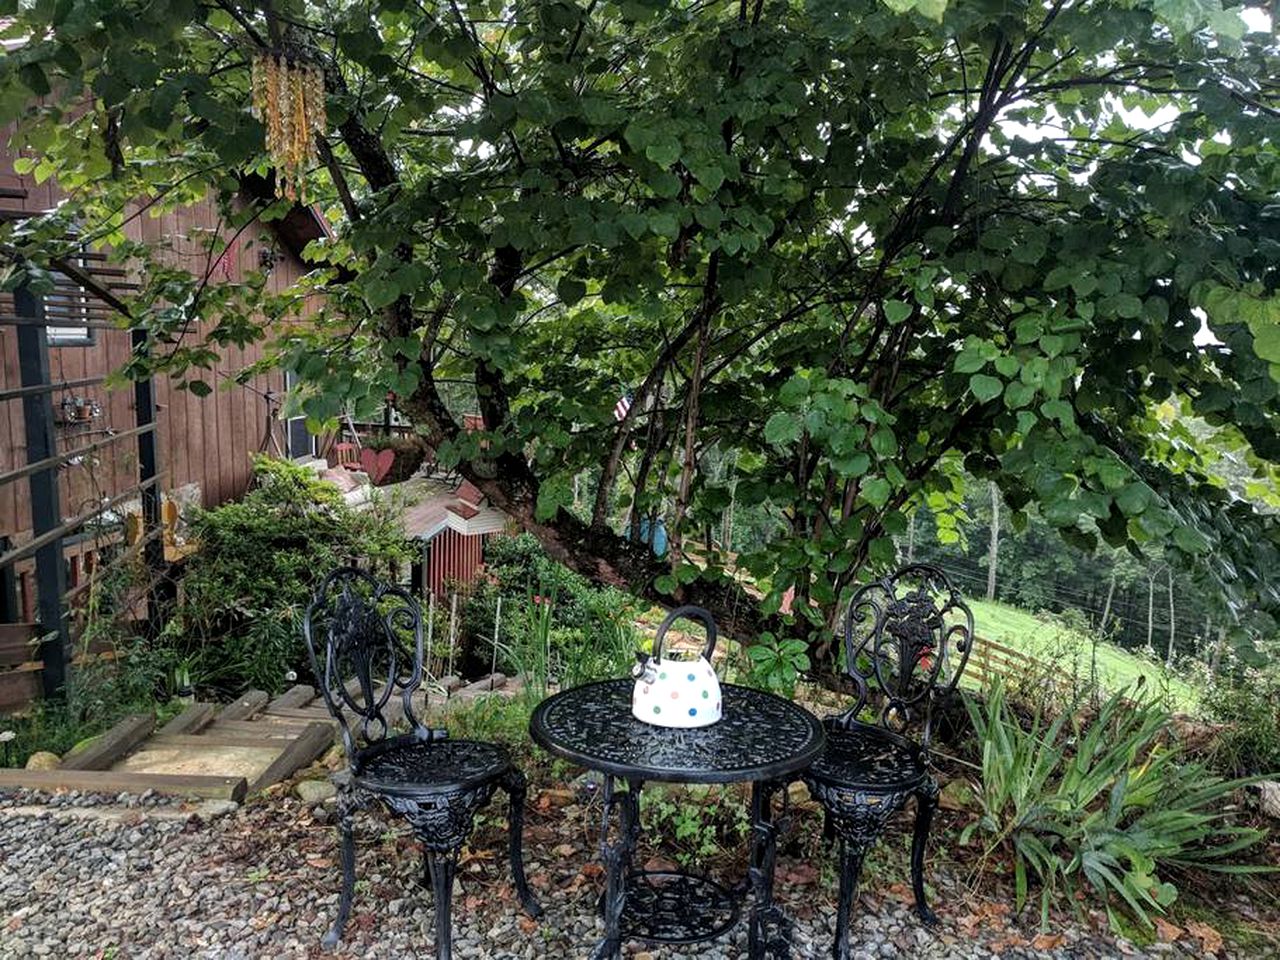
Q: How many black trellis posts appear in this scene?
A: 2